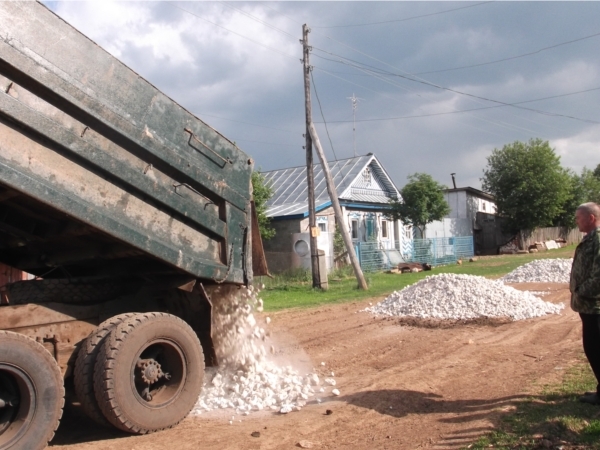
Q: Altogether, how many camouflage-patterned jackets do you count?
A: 1